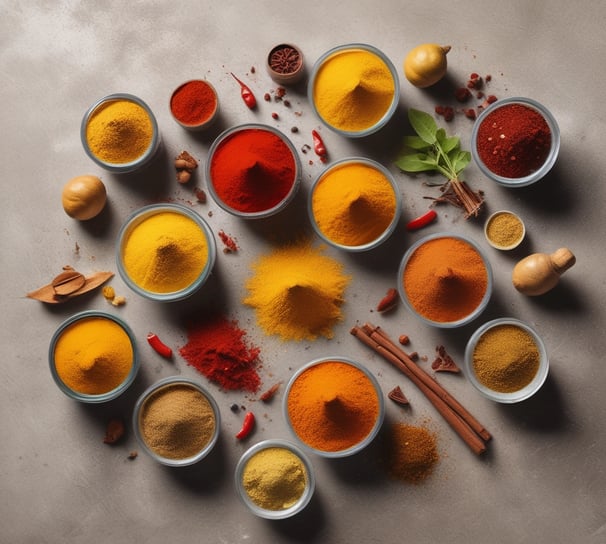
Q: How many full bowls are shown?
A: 15